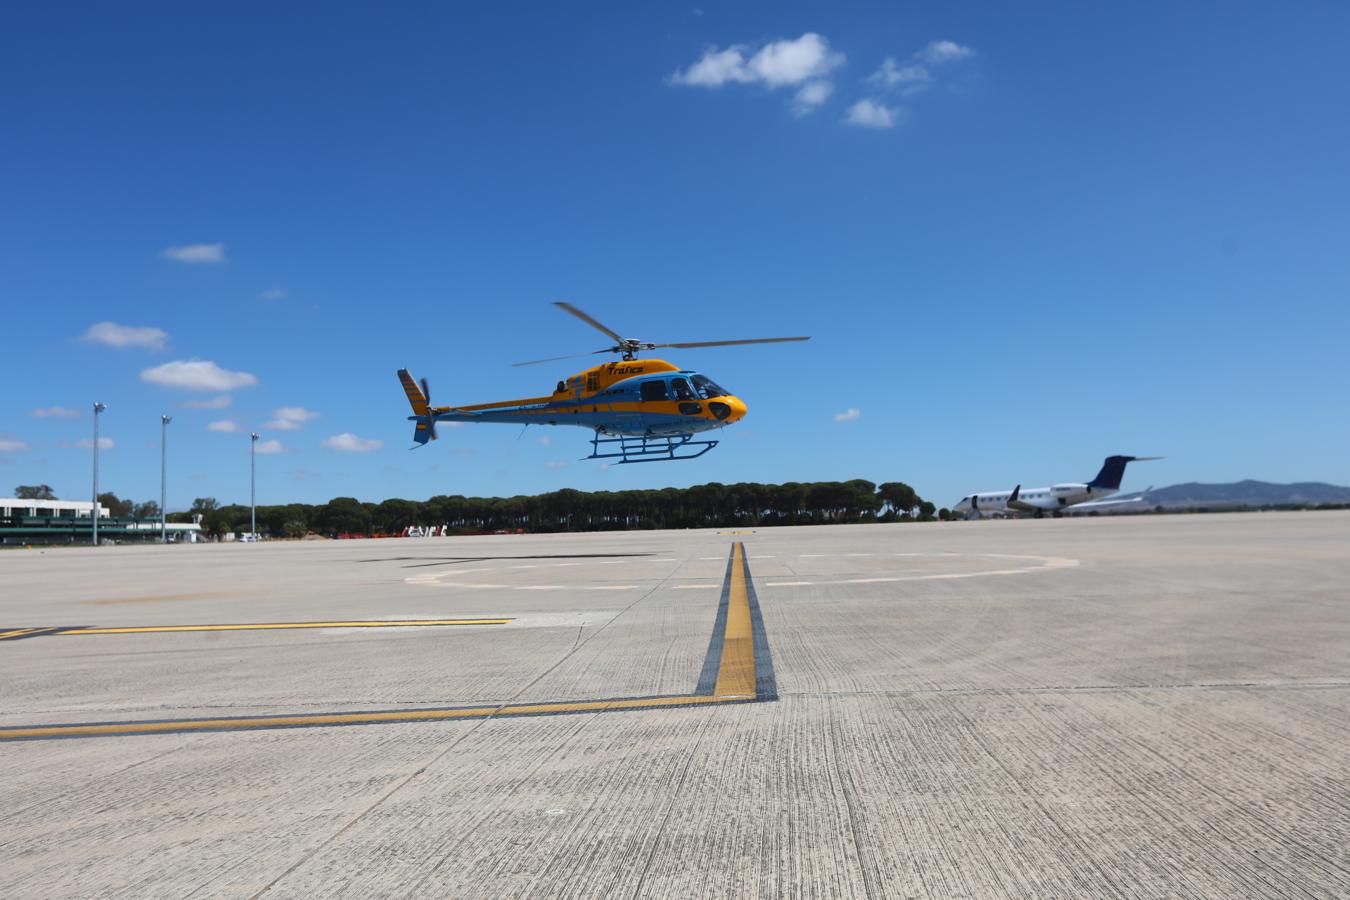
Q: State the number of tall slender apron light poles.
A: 3